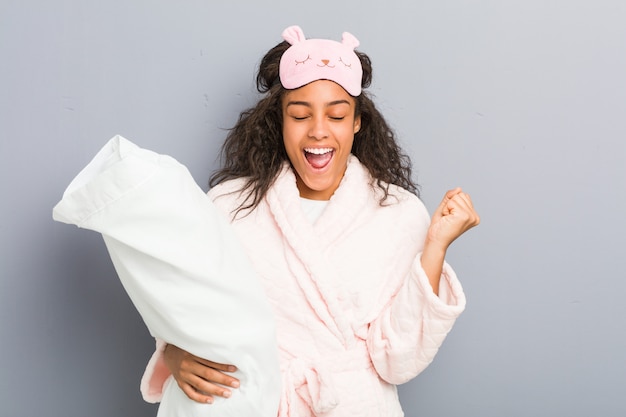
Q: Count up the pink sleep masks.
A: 1